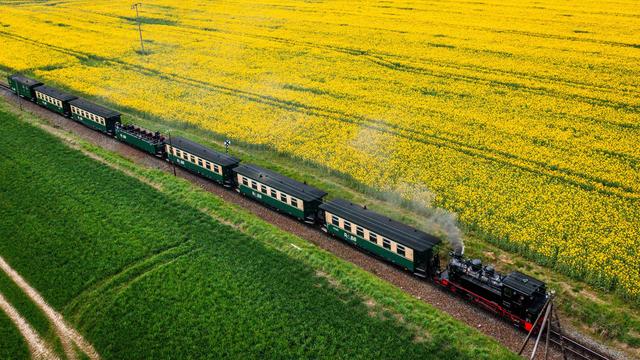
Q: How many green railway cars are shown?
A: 7